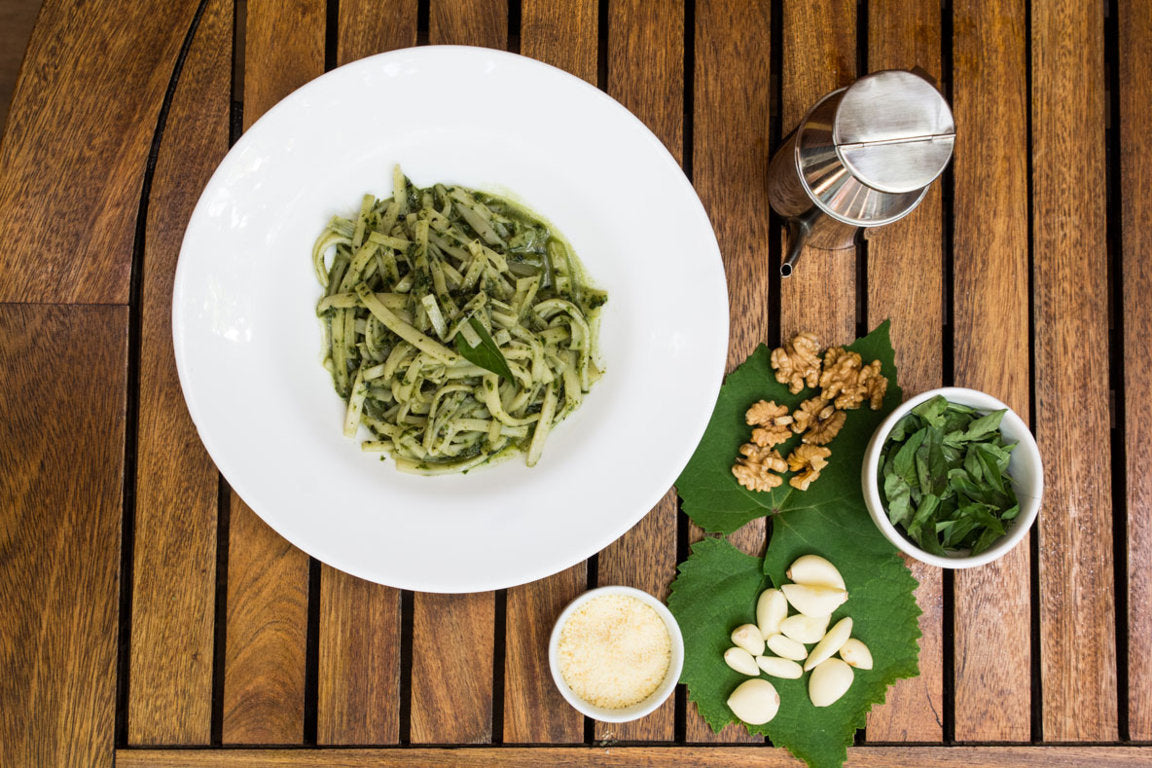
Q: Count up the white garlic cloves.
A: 12